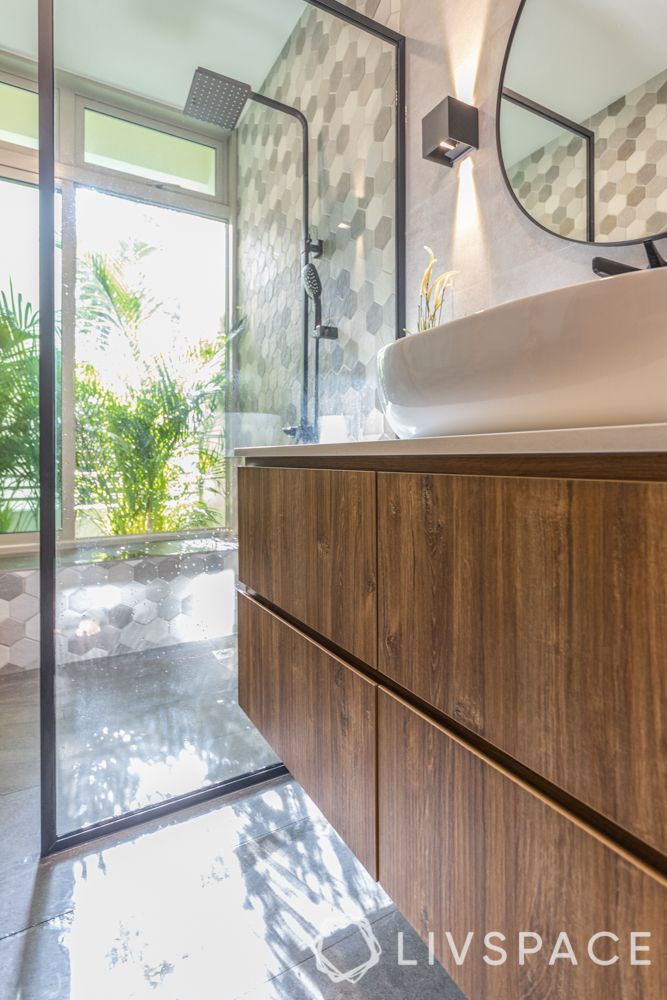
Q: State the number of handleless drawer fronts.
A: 4